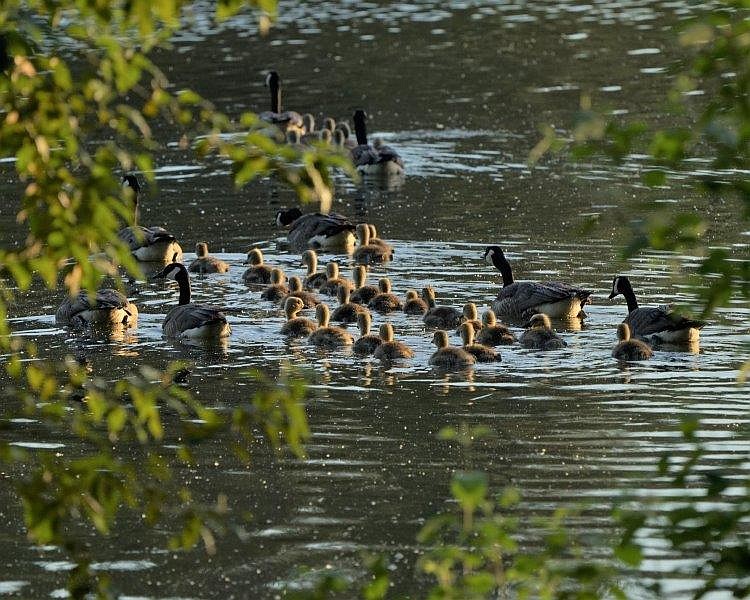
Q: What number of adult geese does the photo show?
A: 8